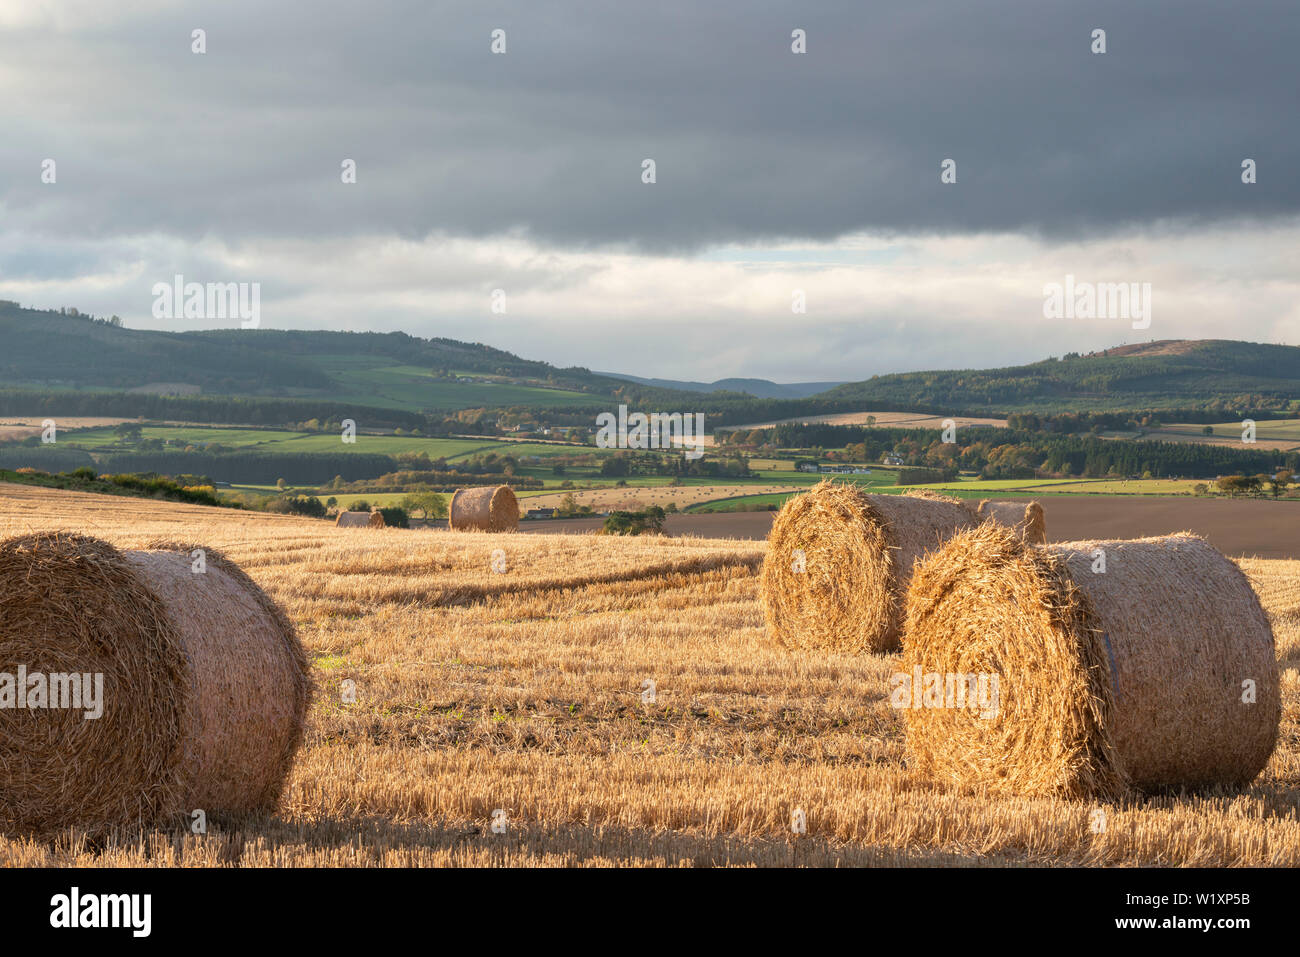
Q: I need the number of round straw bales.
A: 6